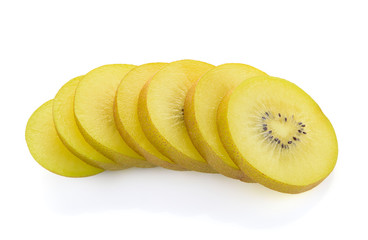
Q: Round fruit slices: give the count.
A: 7